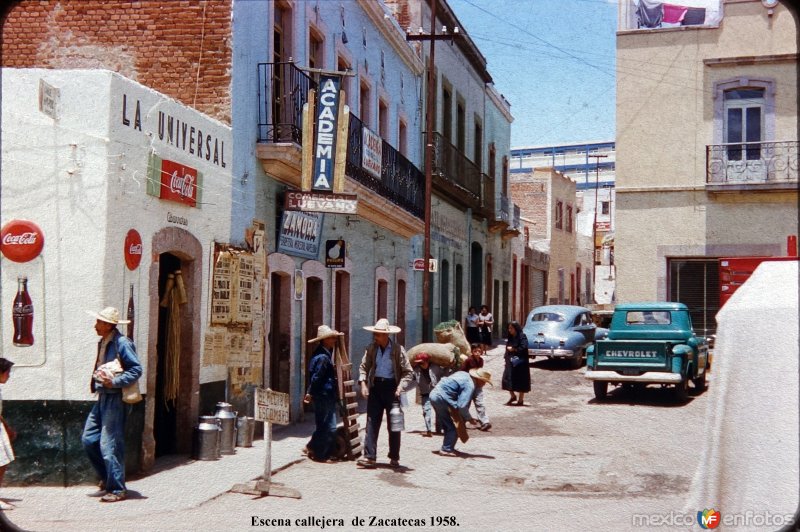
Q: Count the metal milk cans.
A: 4